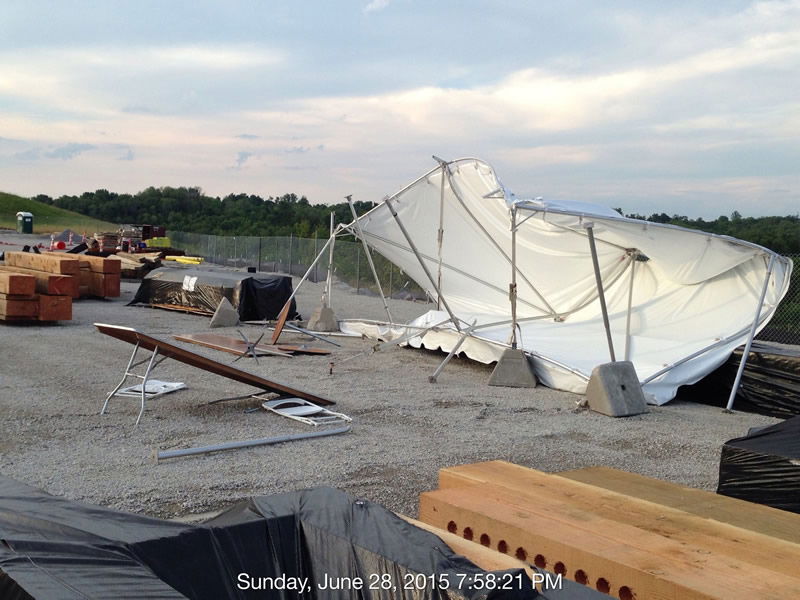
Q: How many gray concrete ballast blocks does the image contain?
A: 4